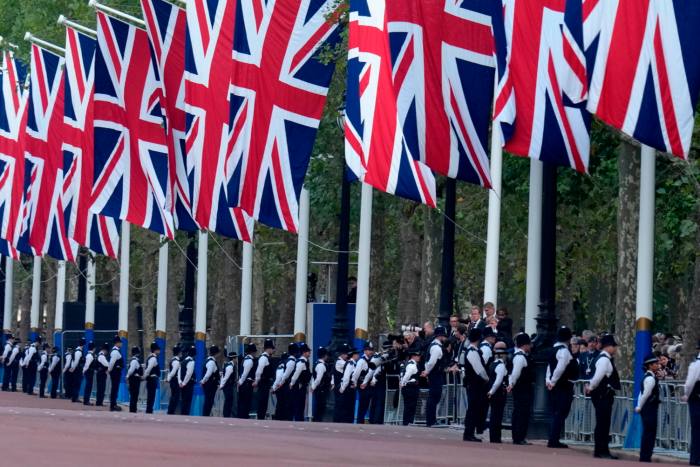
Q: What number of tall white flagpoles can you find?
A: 13